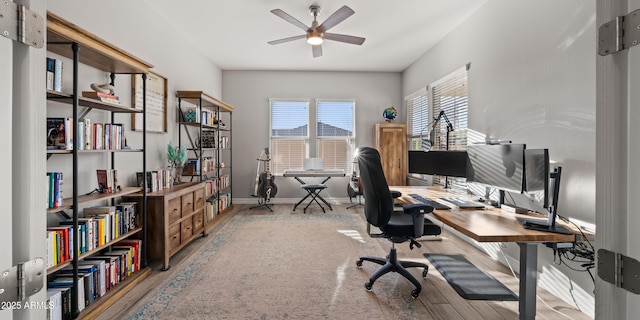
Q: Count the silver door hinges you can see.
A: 4